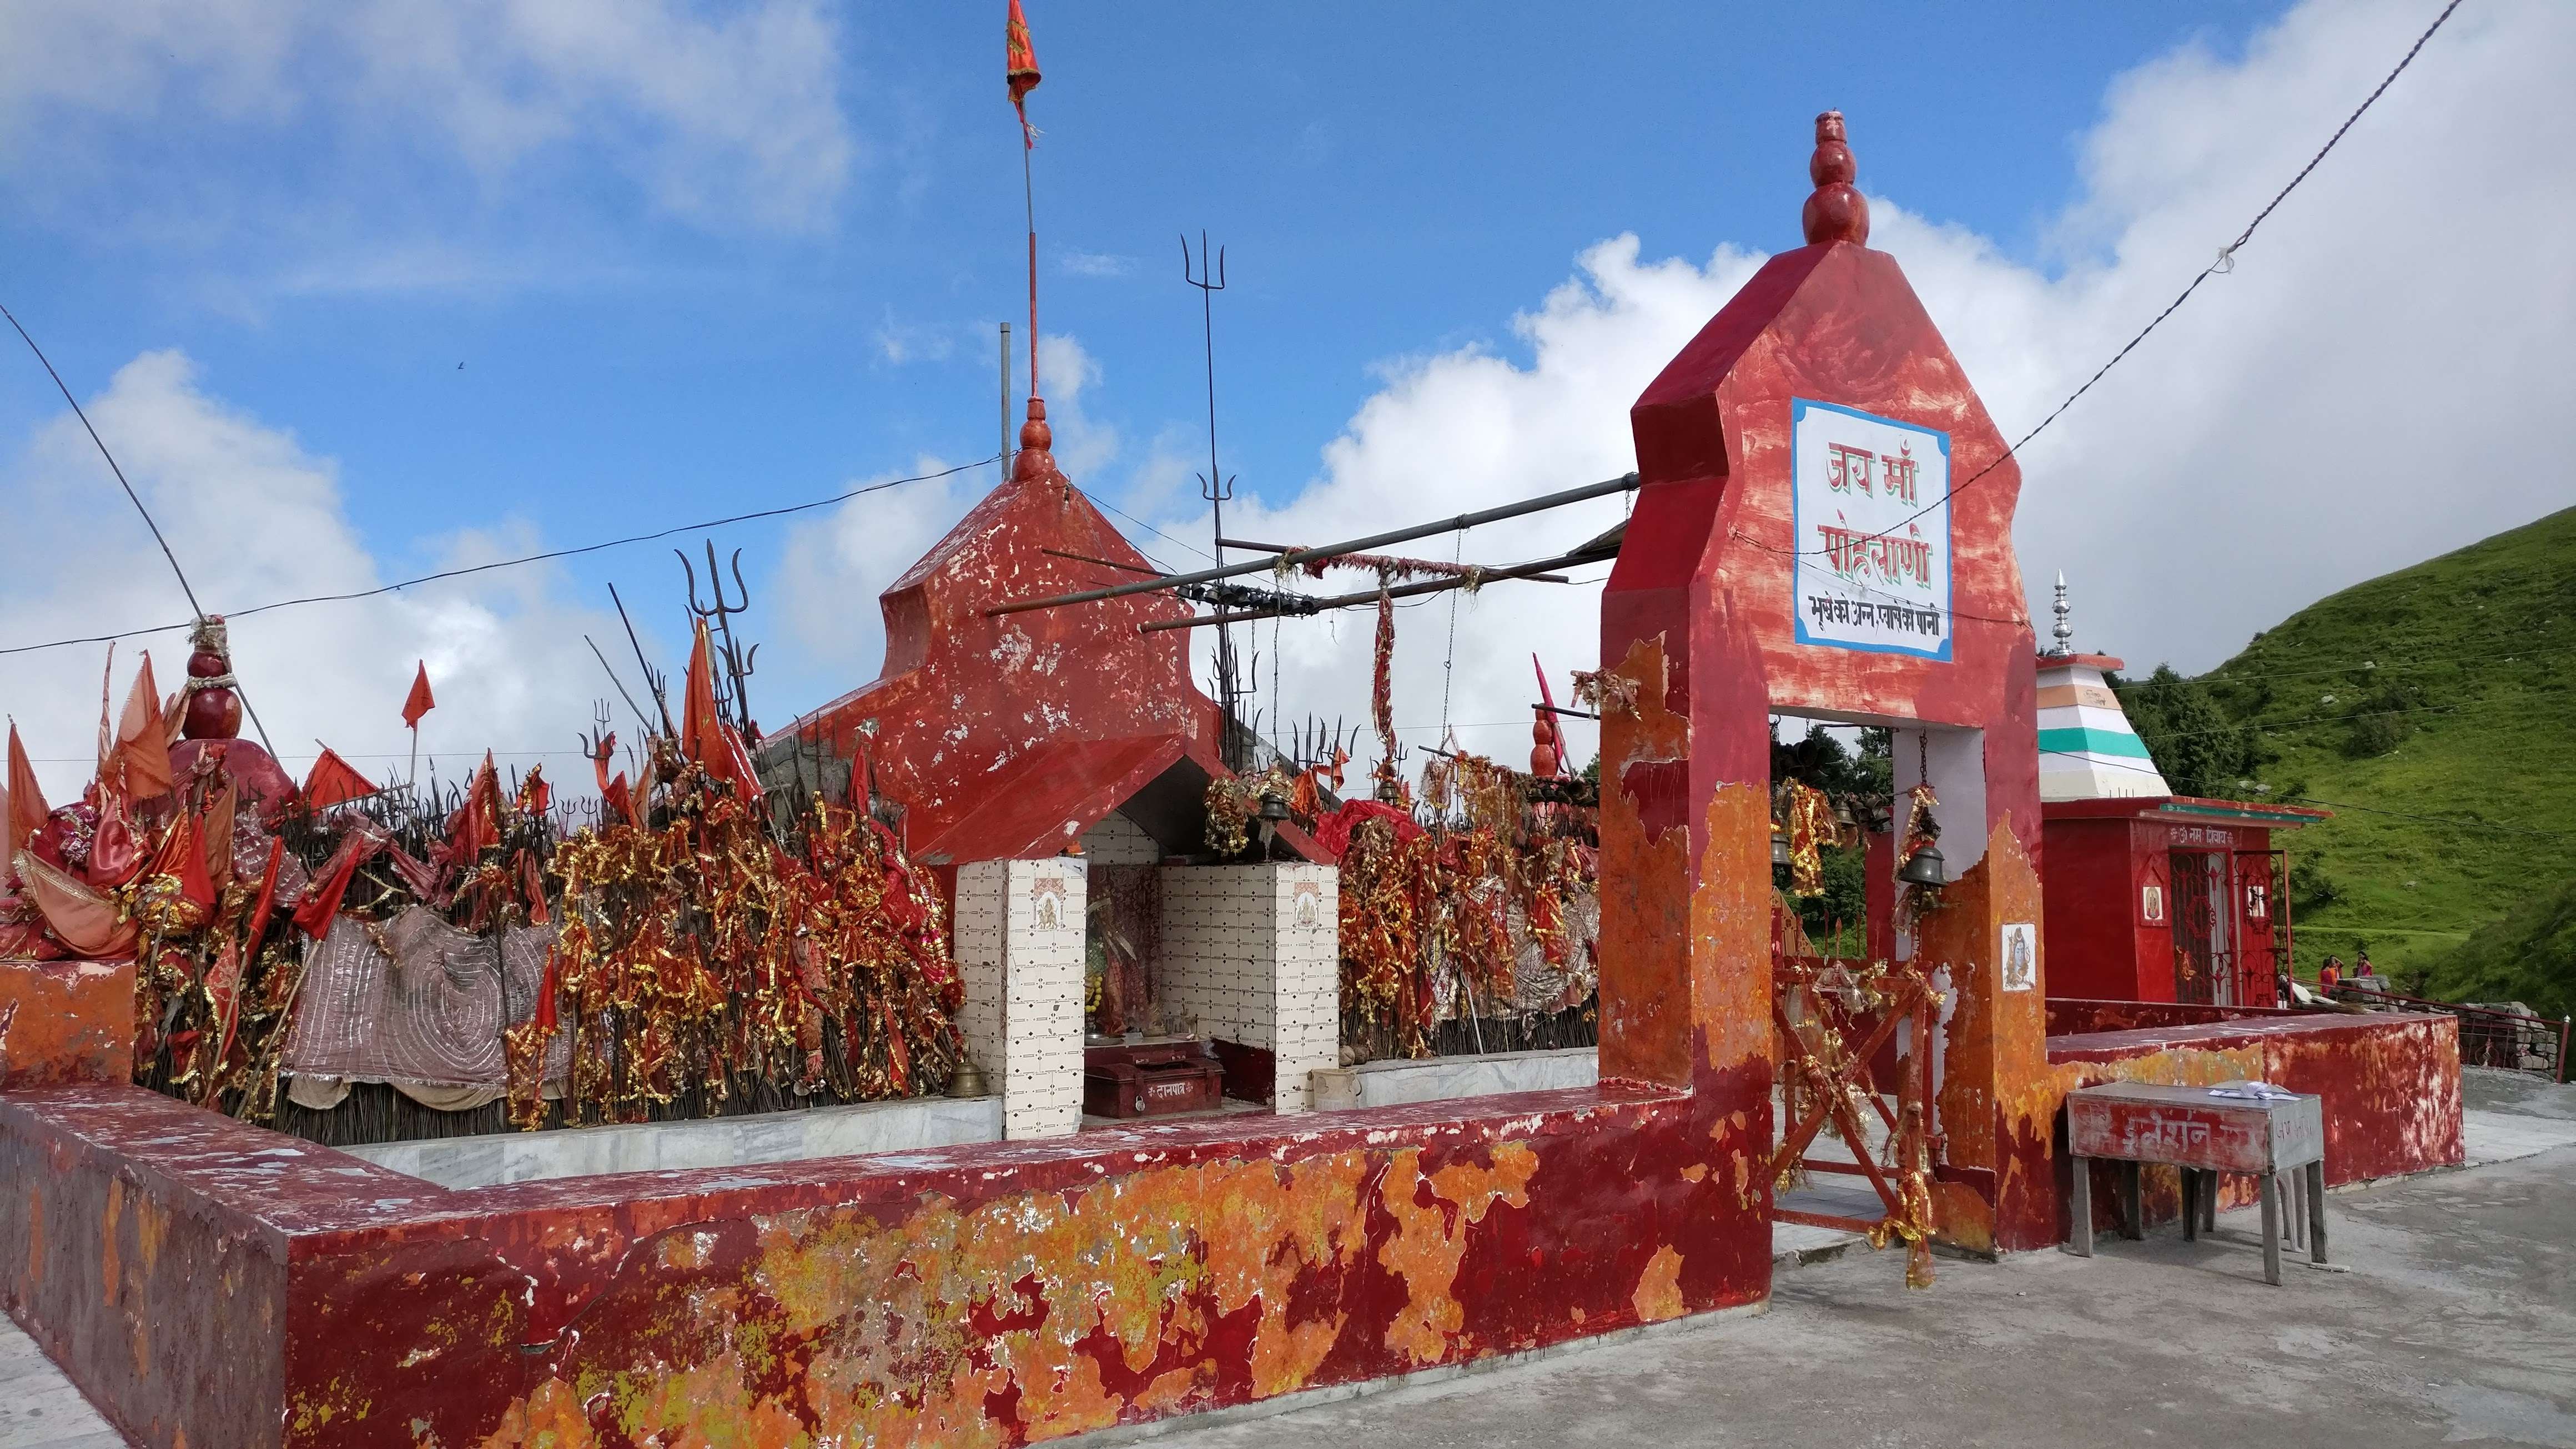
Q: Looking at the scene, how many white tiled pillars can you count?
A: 2